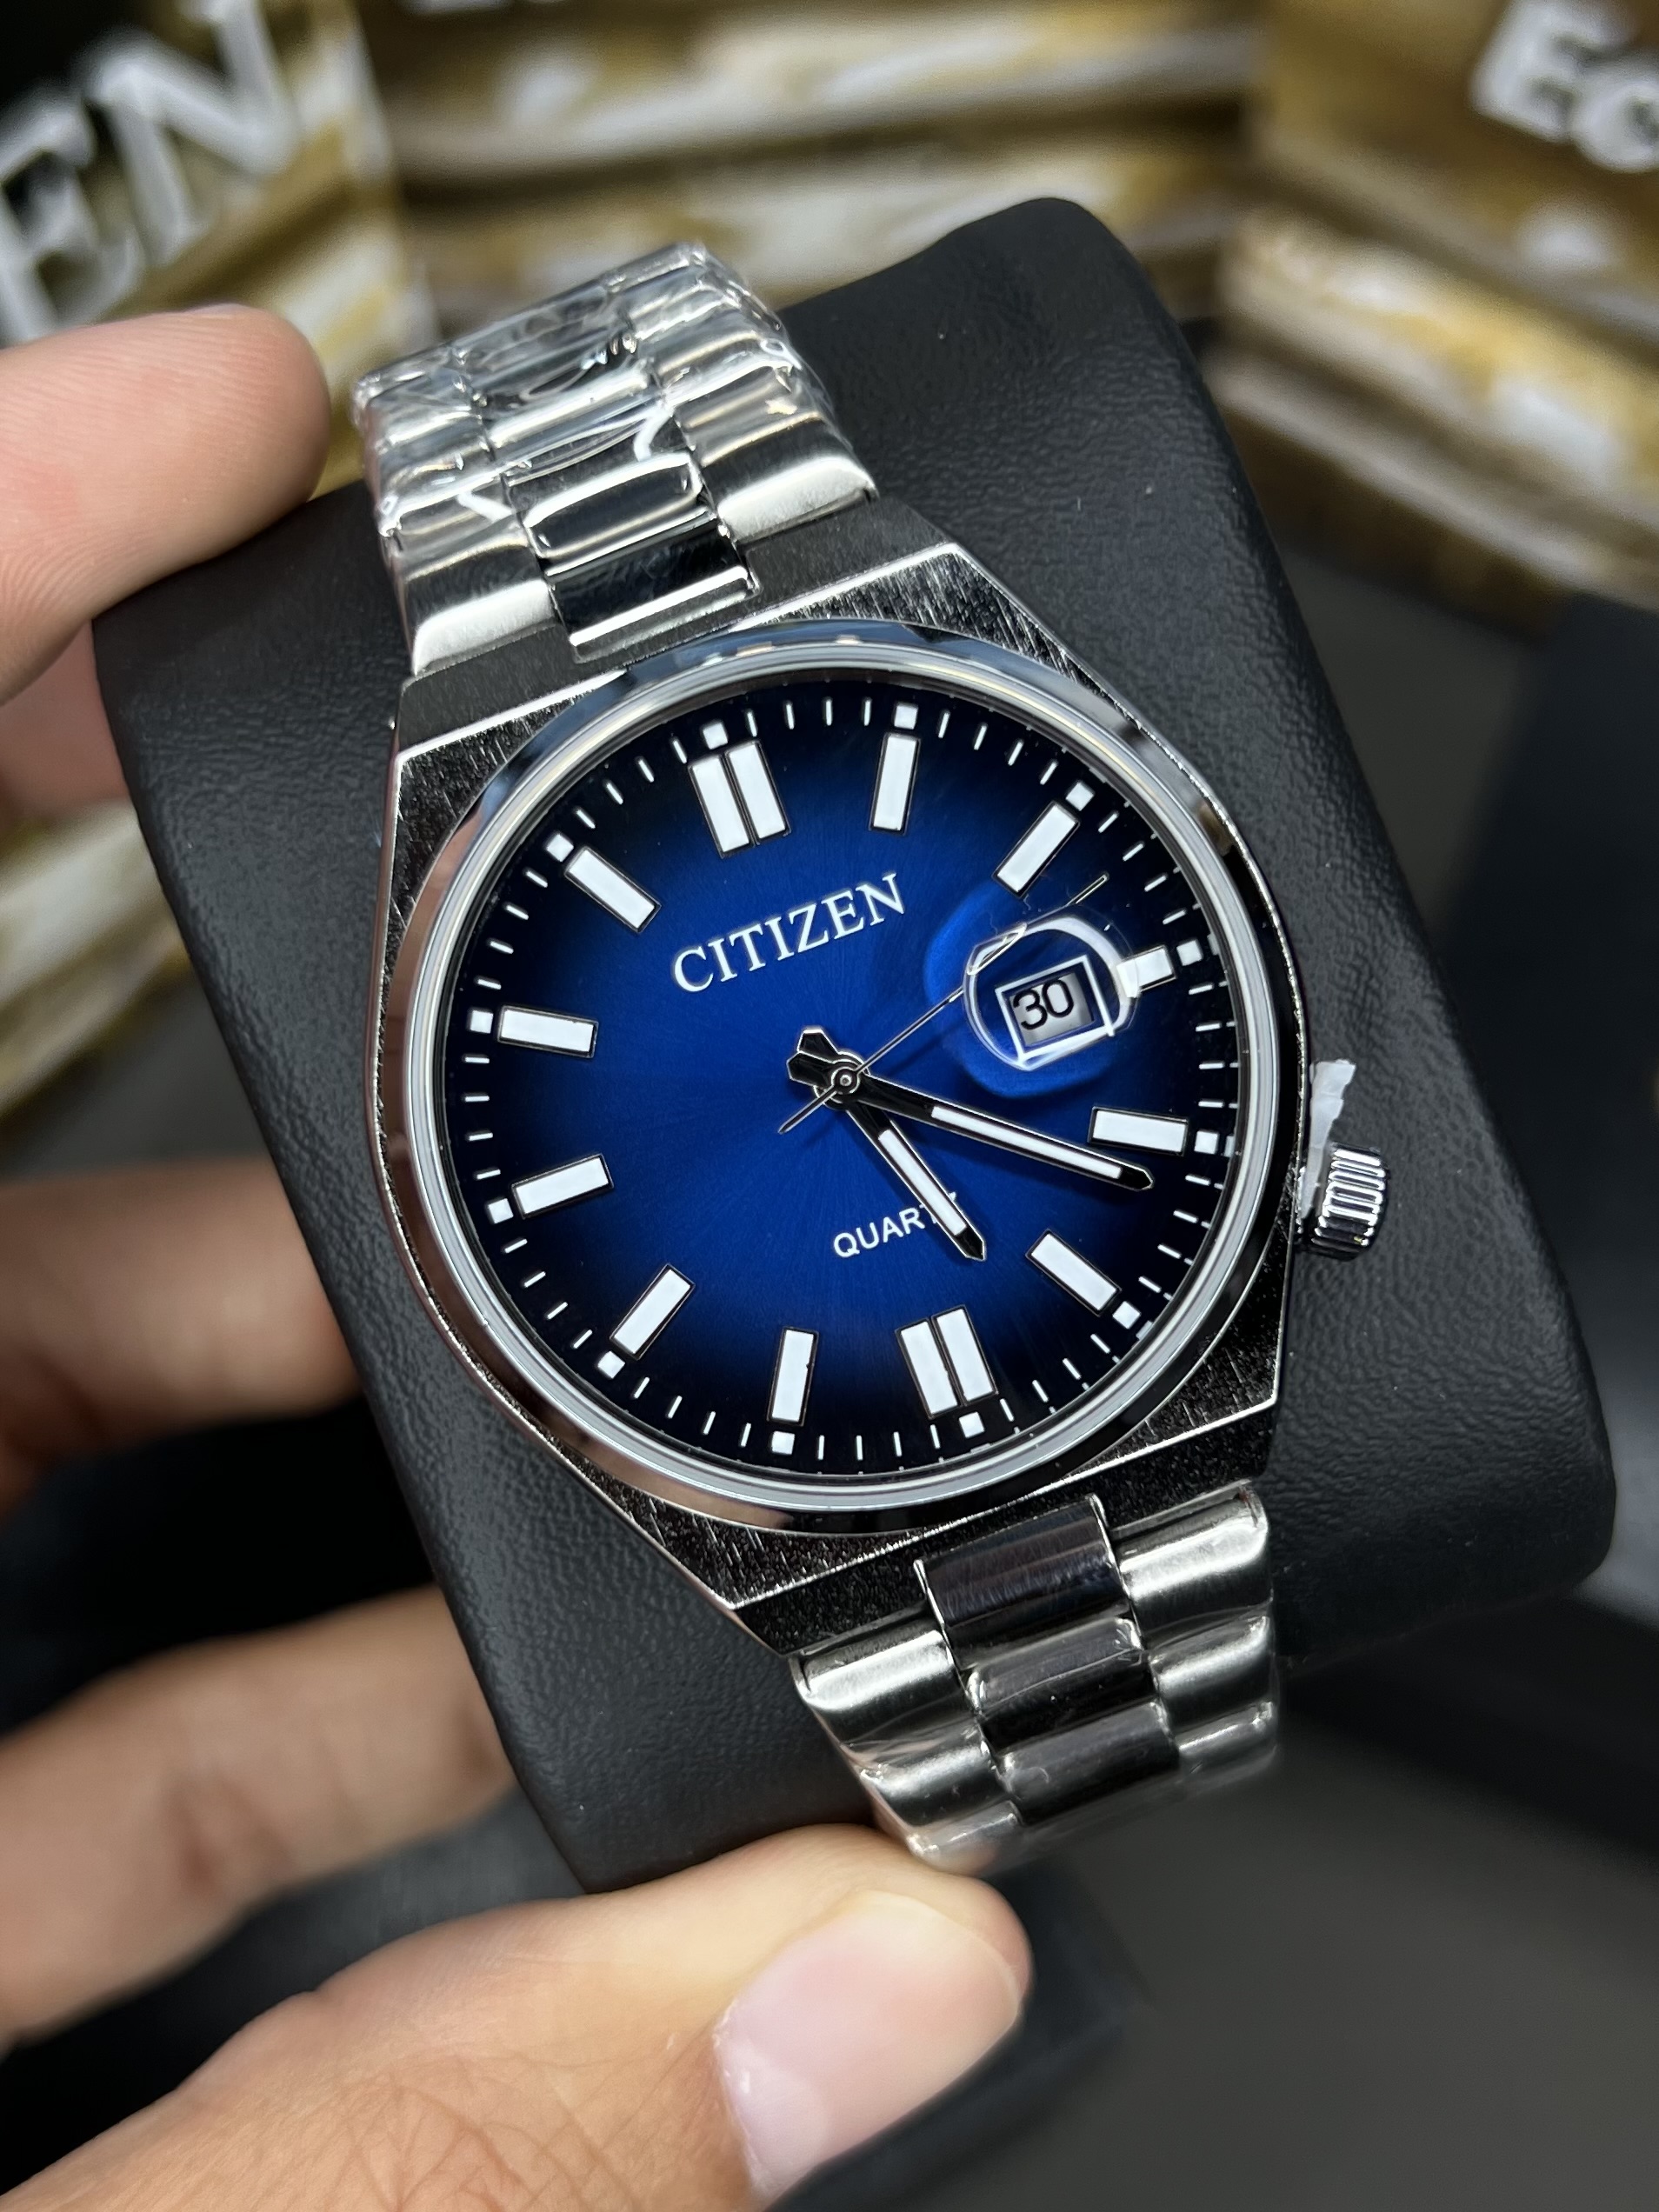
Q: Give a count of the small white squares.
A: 12